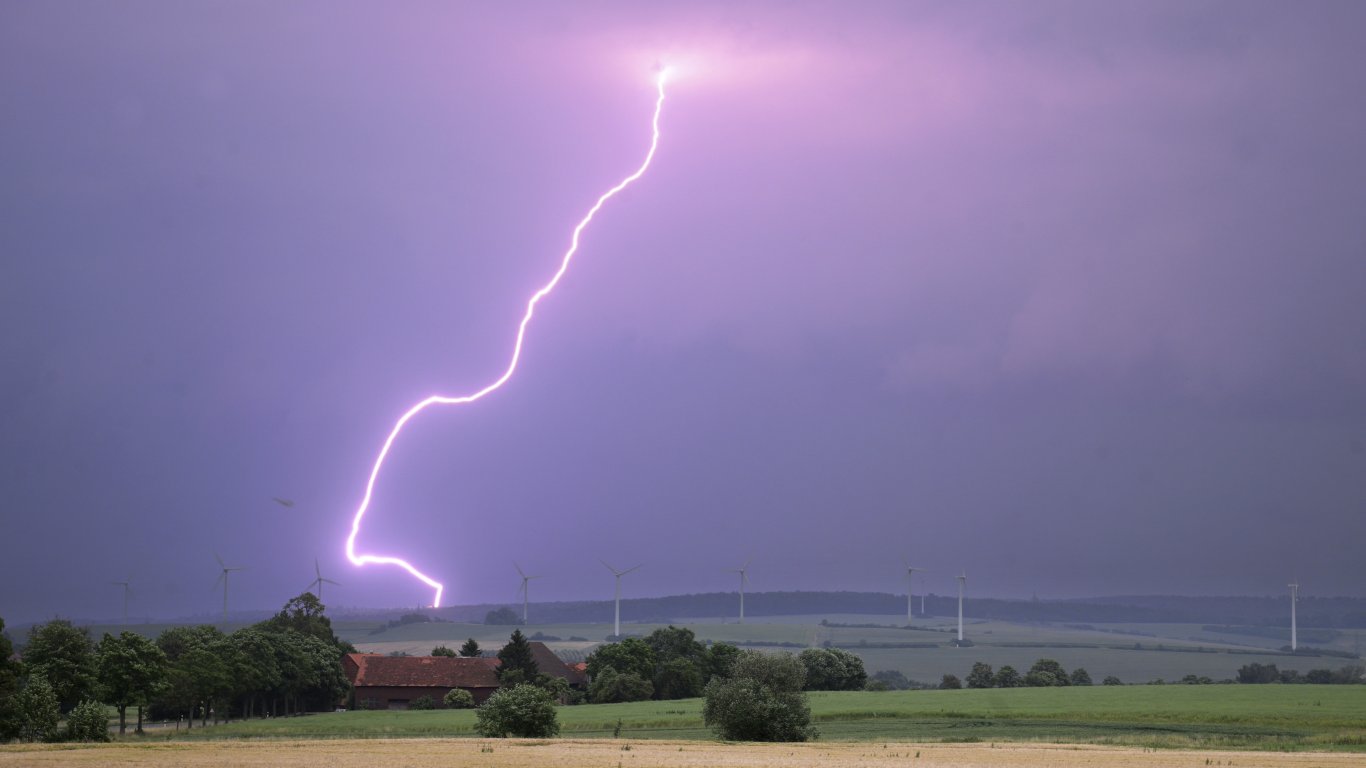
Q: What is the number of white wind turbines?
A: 10